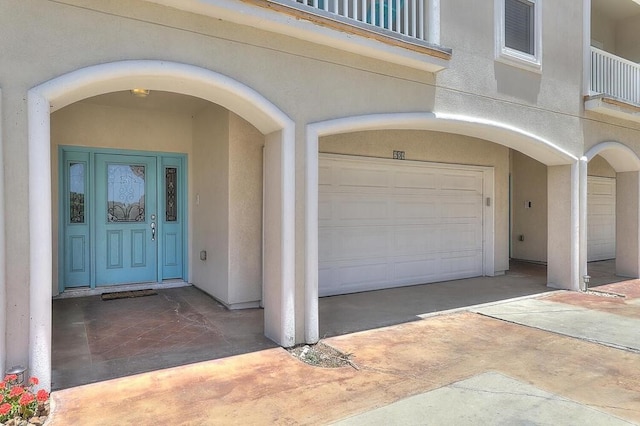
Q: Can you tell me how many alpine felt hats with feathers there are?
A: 0